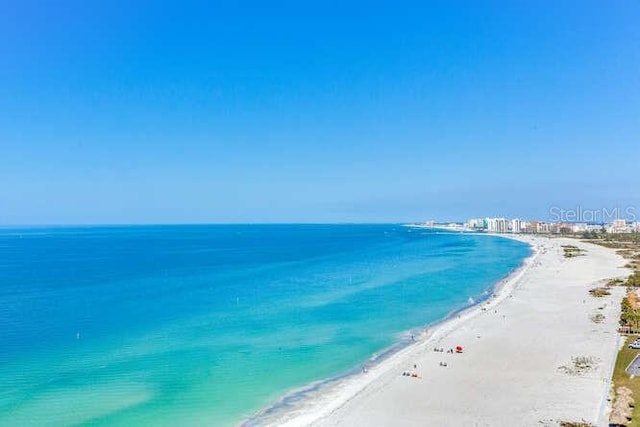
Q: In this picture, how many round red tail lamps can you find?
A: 0